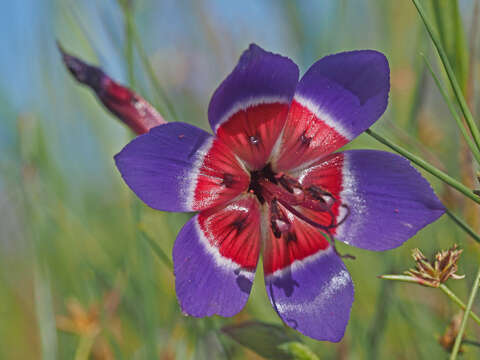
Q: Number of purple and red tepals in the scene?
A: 6